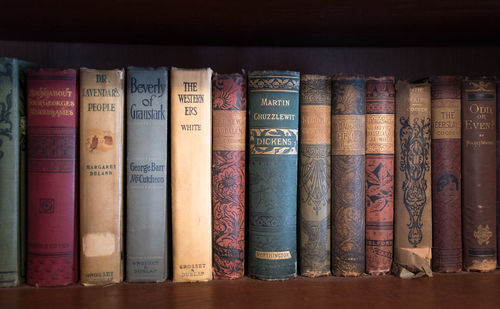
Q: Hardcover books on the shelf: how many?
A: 13